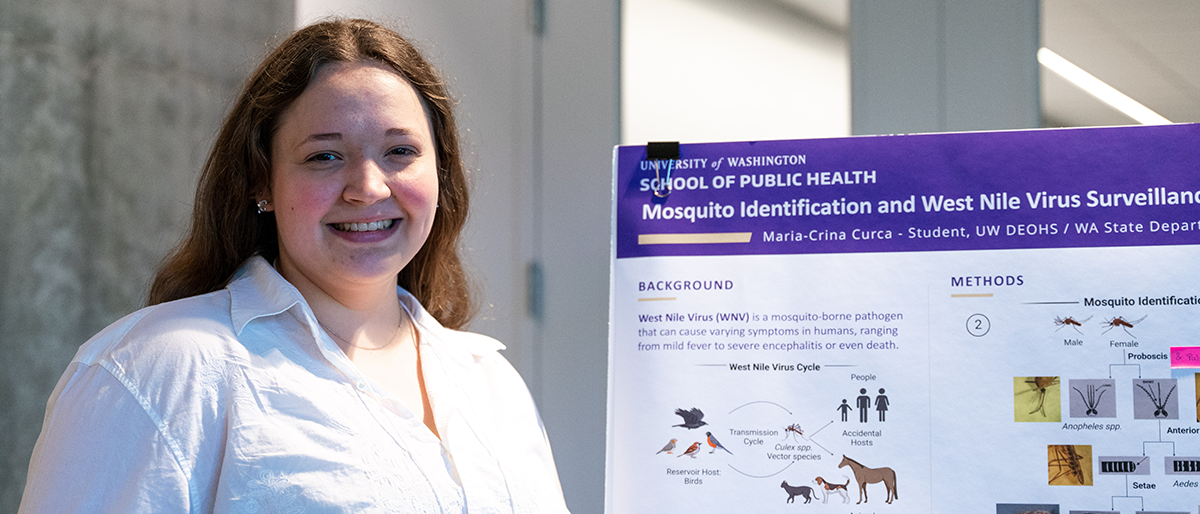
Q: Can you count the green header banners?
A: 0